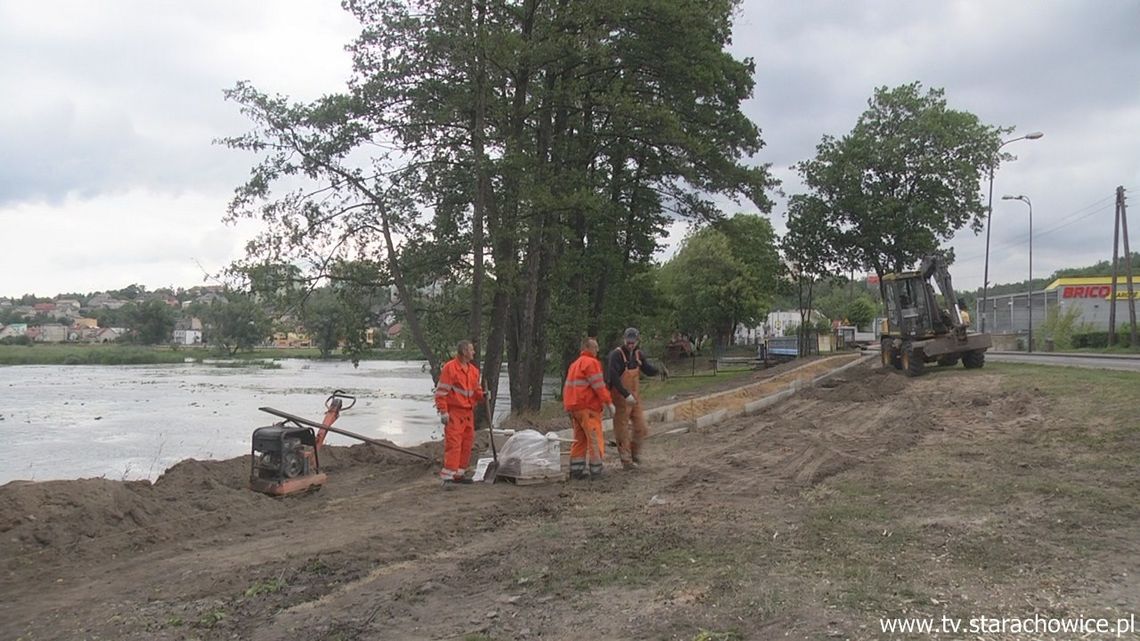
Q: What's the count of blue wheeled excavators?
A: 0